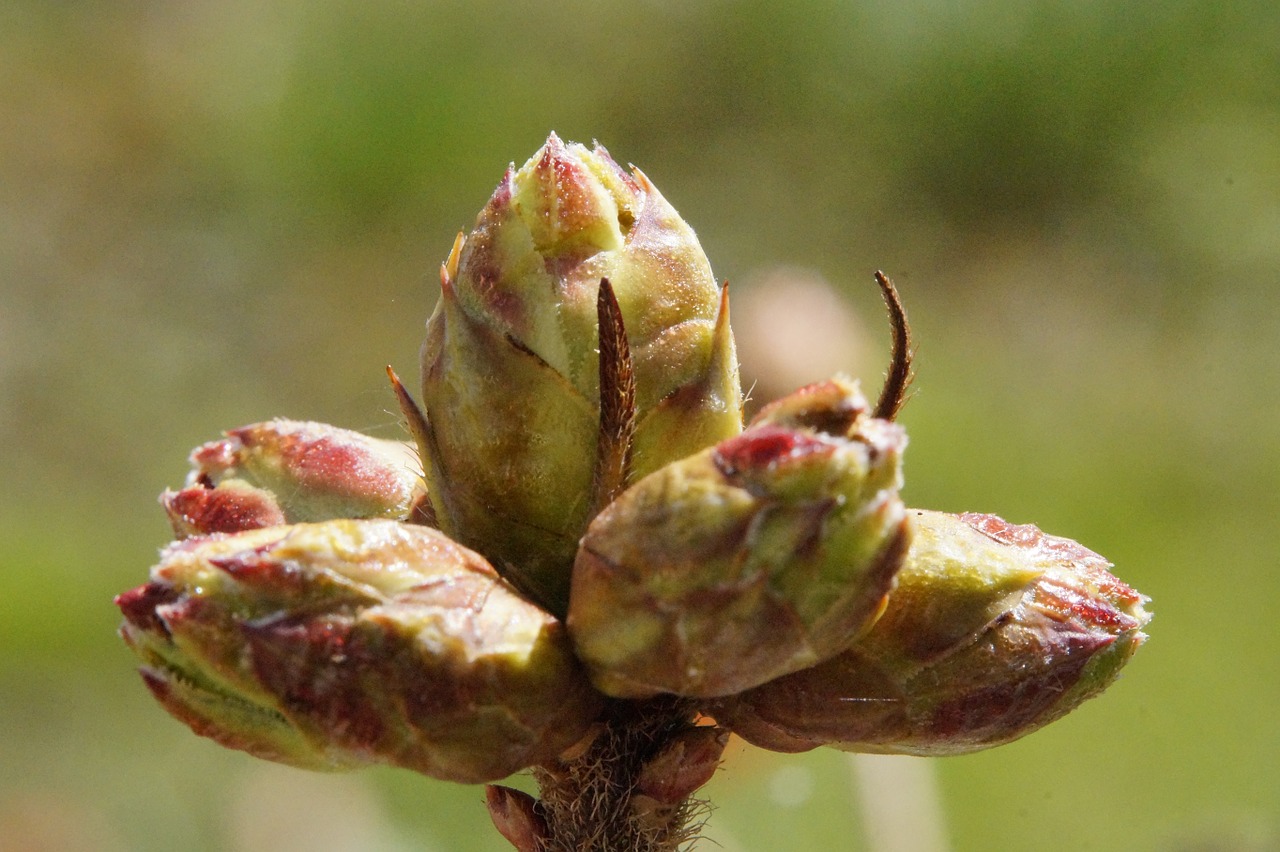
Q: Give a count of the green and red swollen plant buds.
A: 5